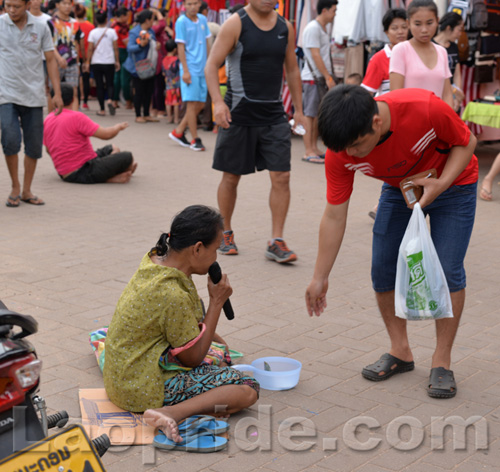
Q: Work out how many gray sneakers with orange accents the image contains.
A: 2